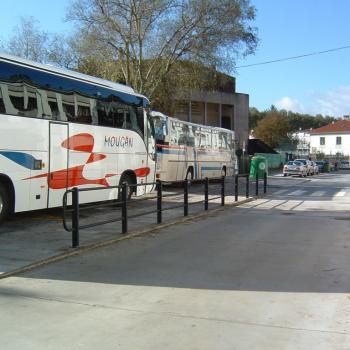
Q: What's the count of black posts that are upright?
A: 10